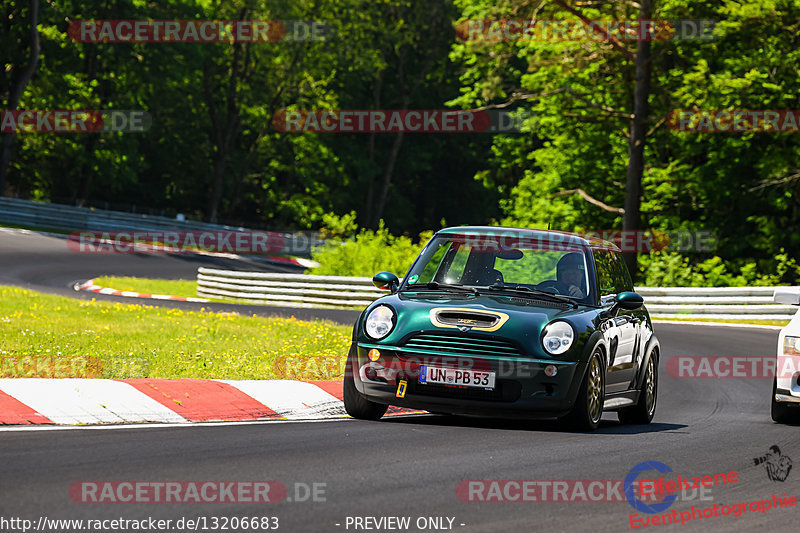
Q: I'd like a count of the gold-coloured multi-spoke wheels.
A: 2